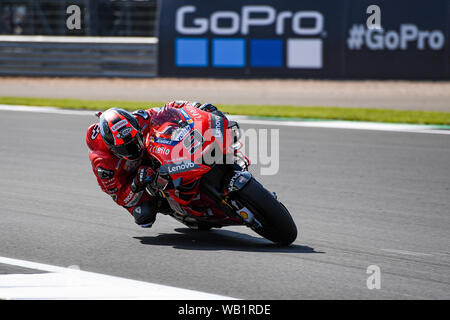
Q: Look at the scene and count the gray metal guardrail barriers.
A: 1